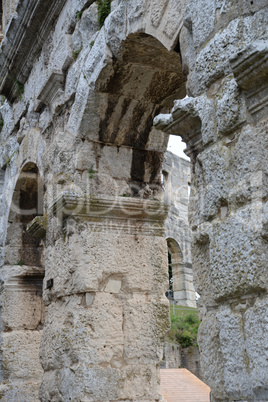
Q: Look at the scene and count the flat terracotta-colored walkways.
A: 1